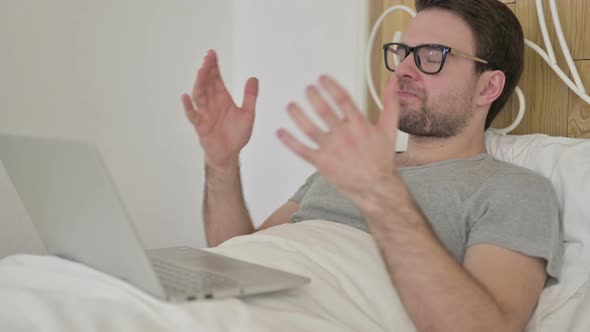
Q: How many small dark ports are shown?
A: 2